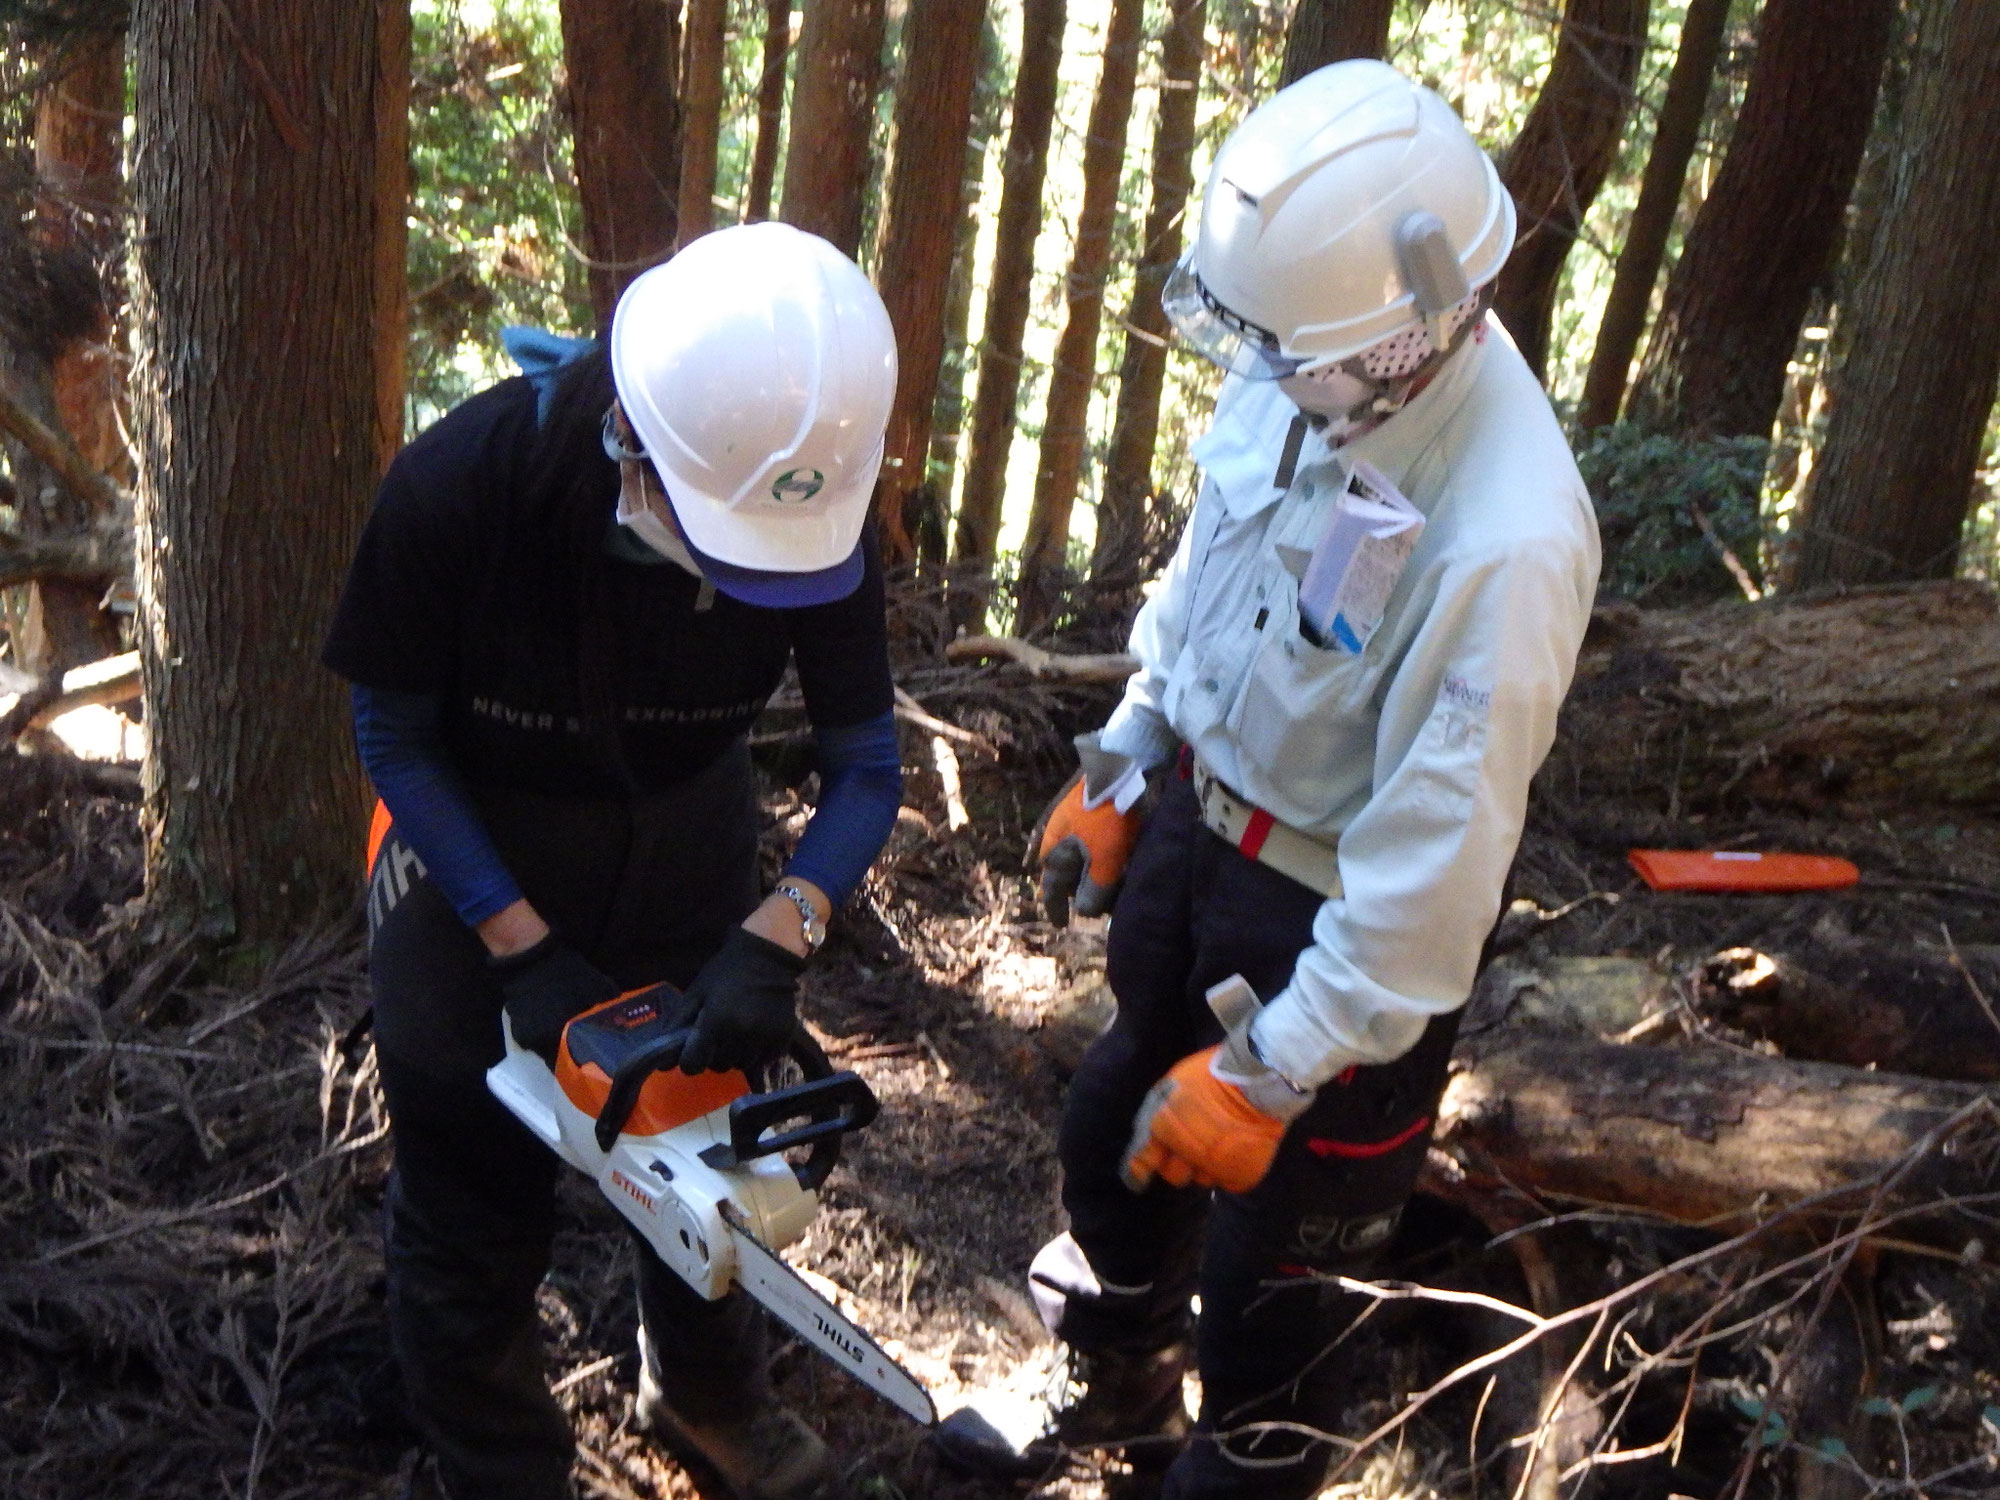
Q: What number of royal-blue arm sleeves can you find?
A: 2